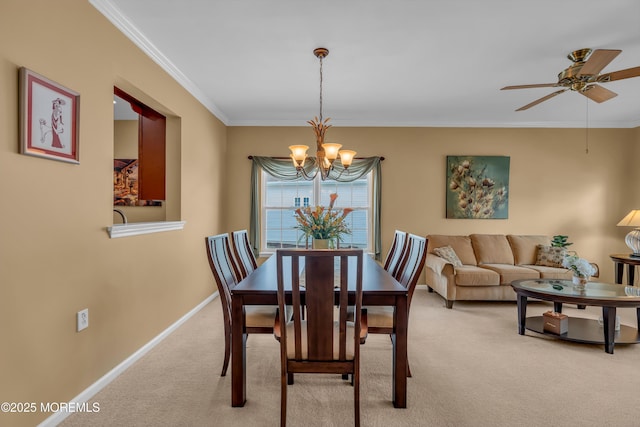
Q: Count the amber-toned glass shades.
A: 5